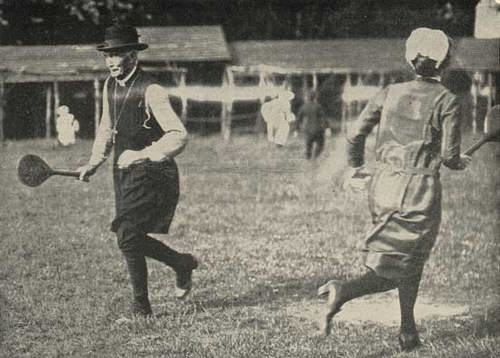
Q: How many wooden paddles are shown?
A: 2